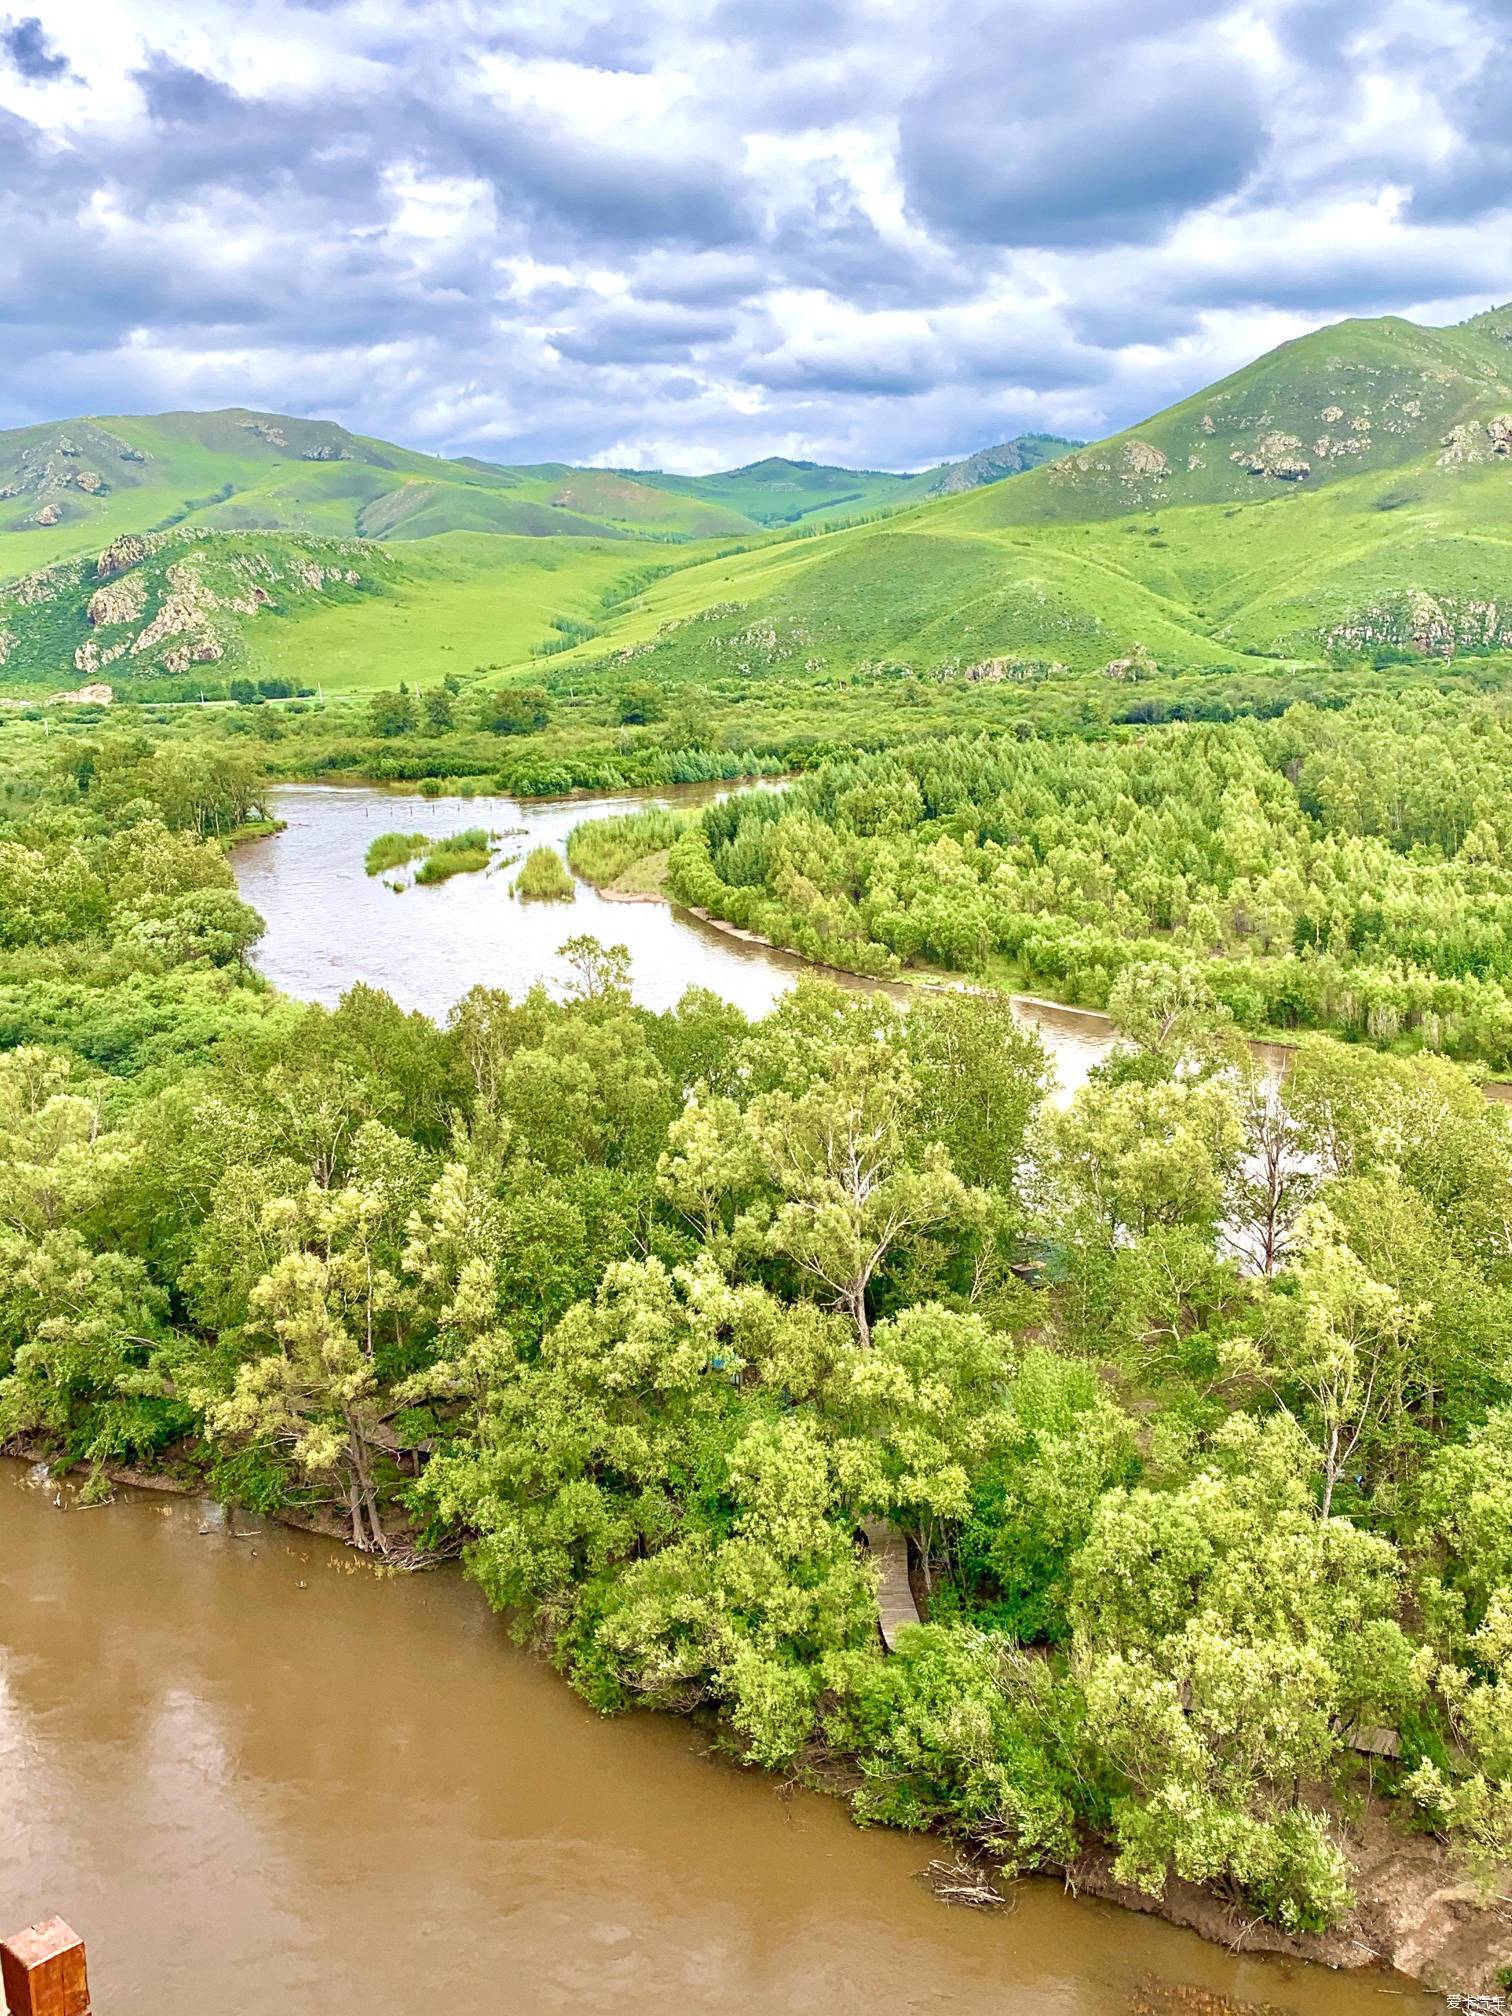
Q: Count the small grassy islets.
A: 3